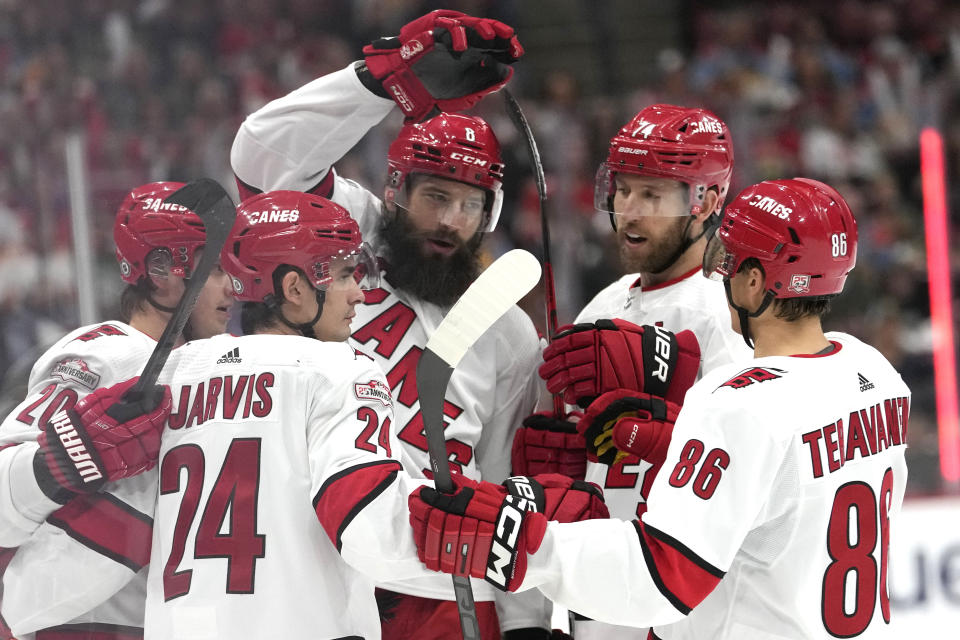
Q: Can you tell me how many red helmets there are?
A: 5